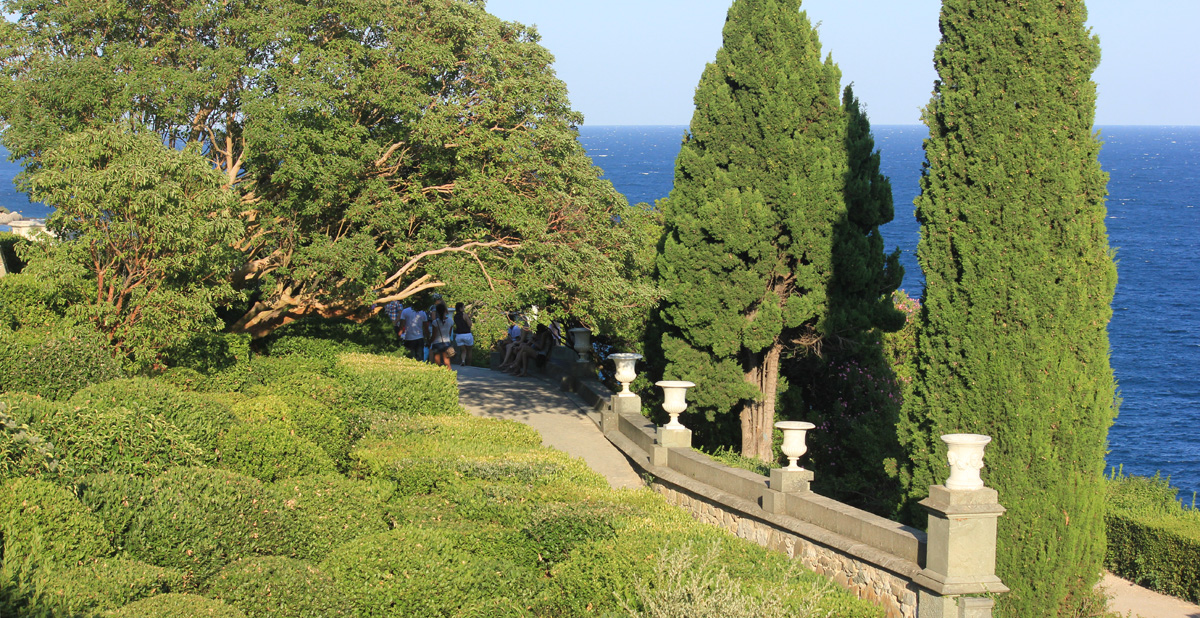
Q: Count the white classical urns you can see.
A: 5